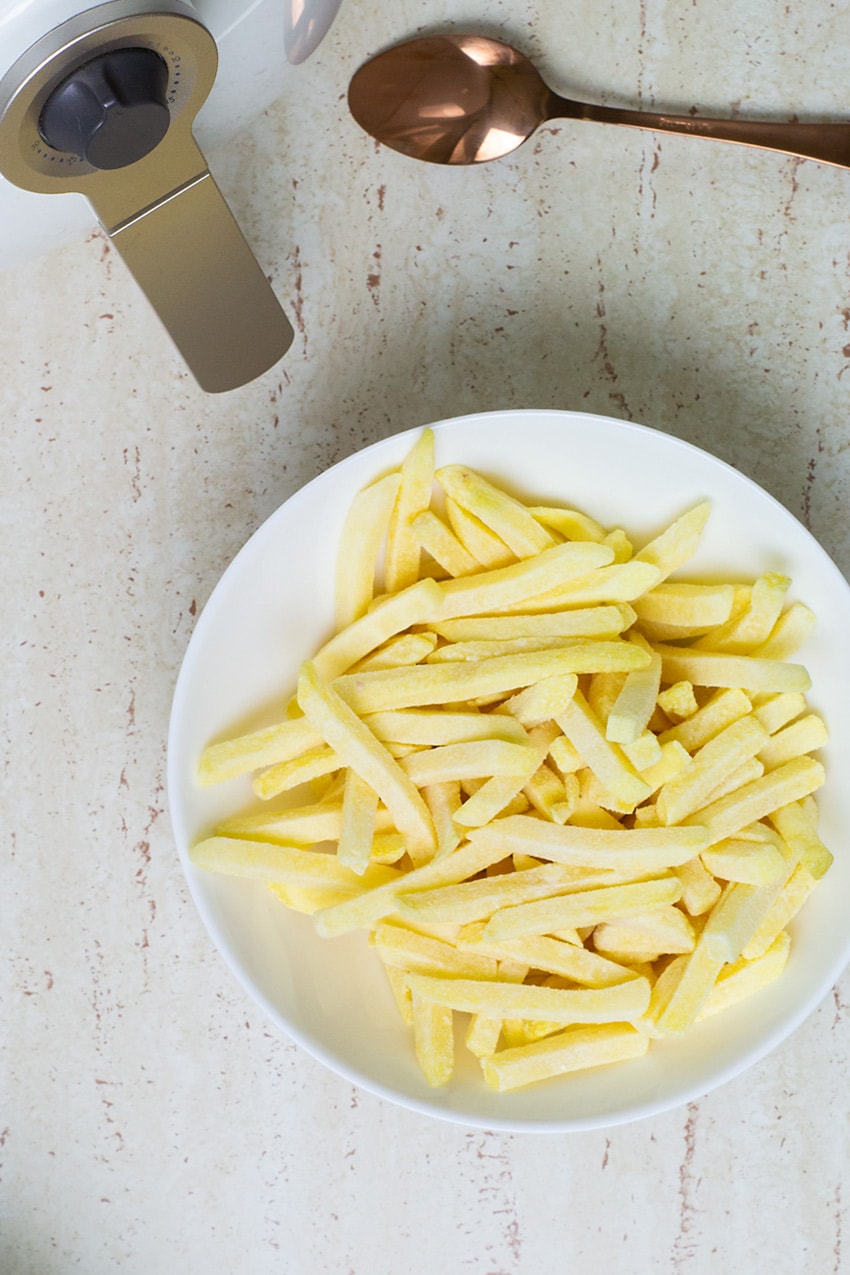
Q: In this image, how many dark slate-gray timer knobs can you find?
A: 1